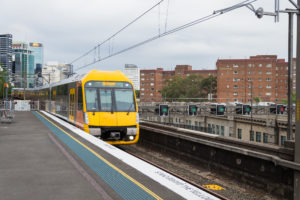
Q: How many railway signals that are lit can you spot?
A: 5